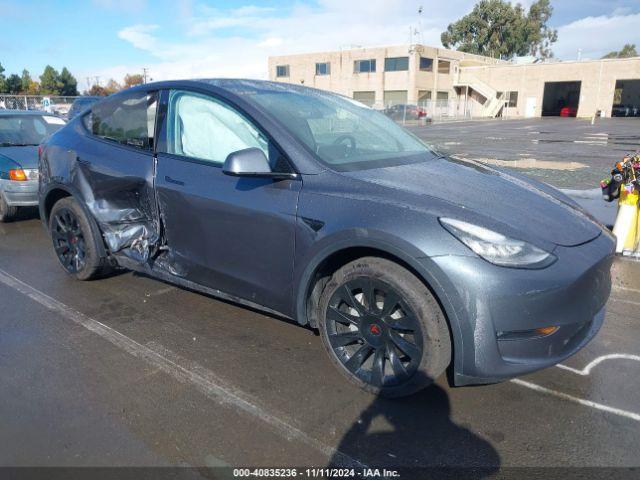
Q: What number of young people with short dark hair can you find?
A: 0